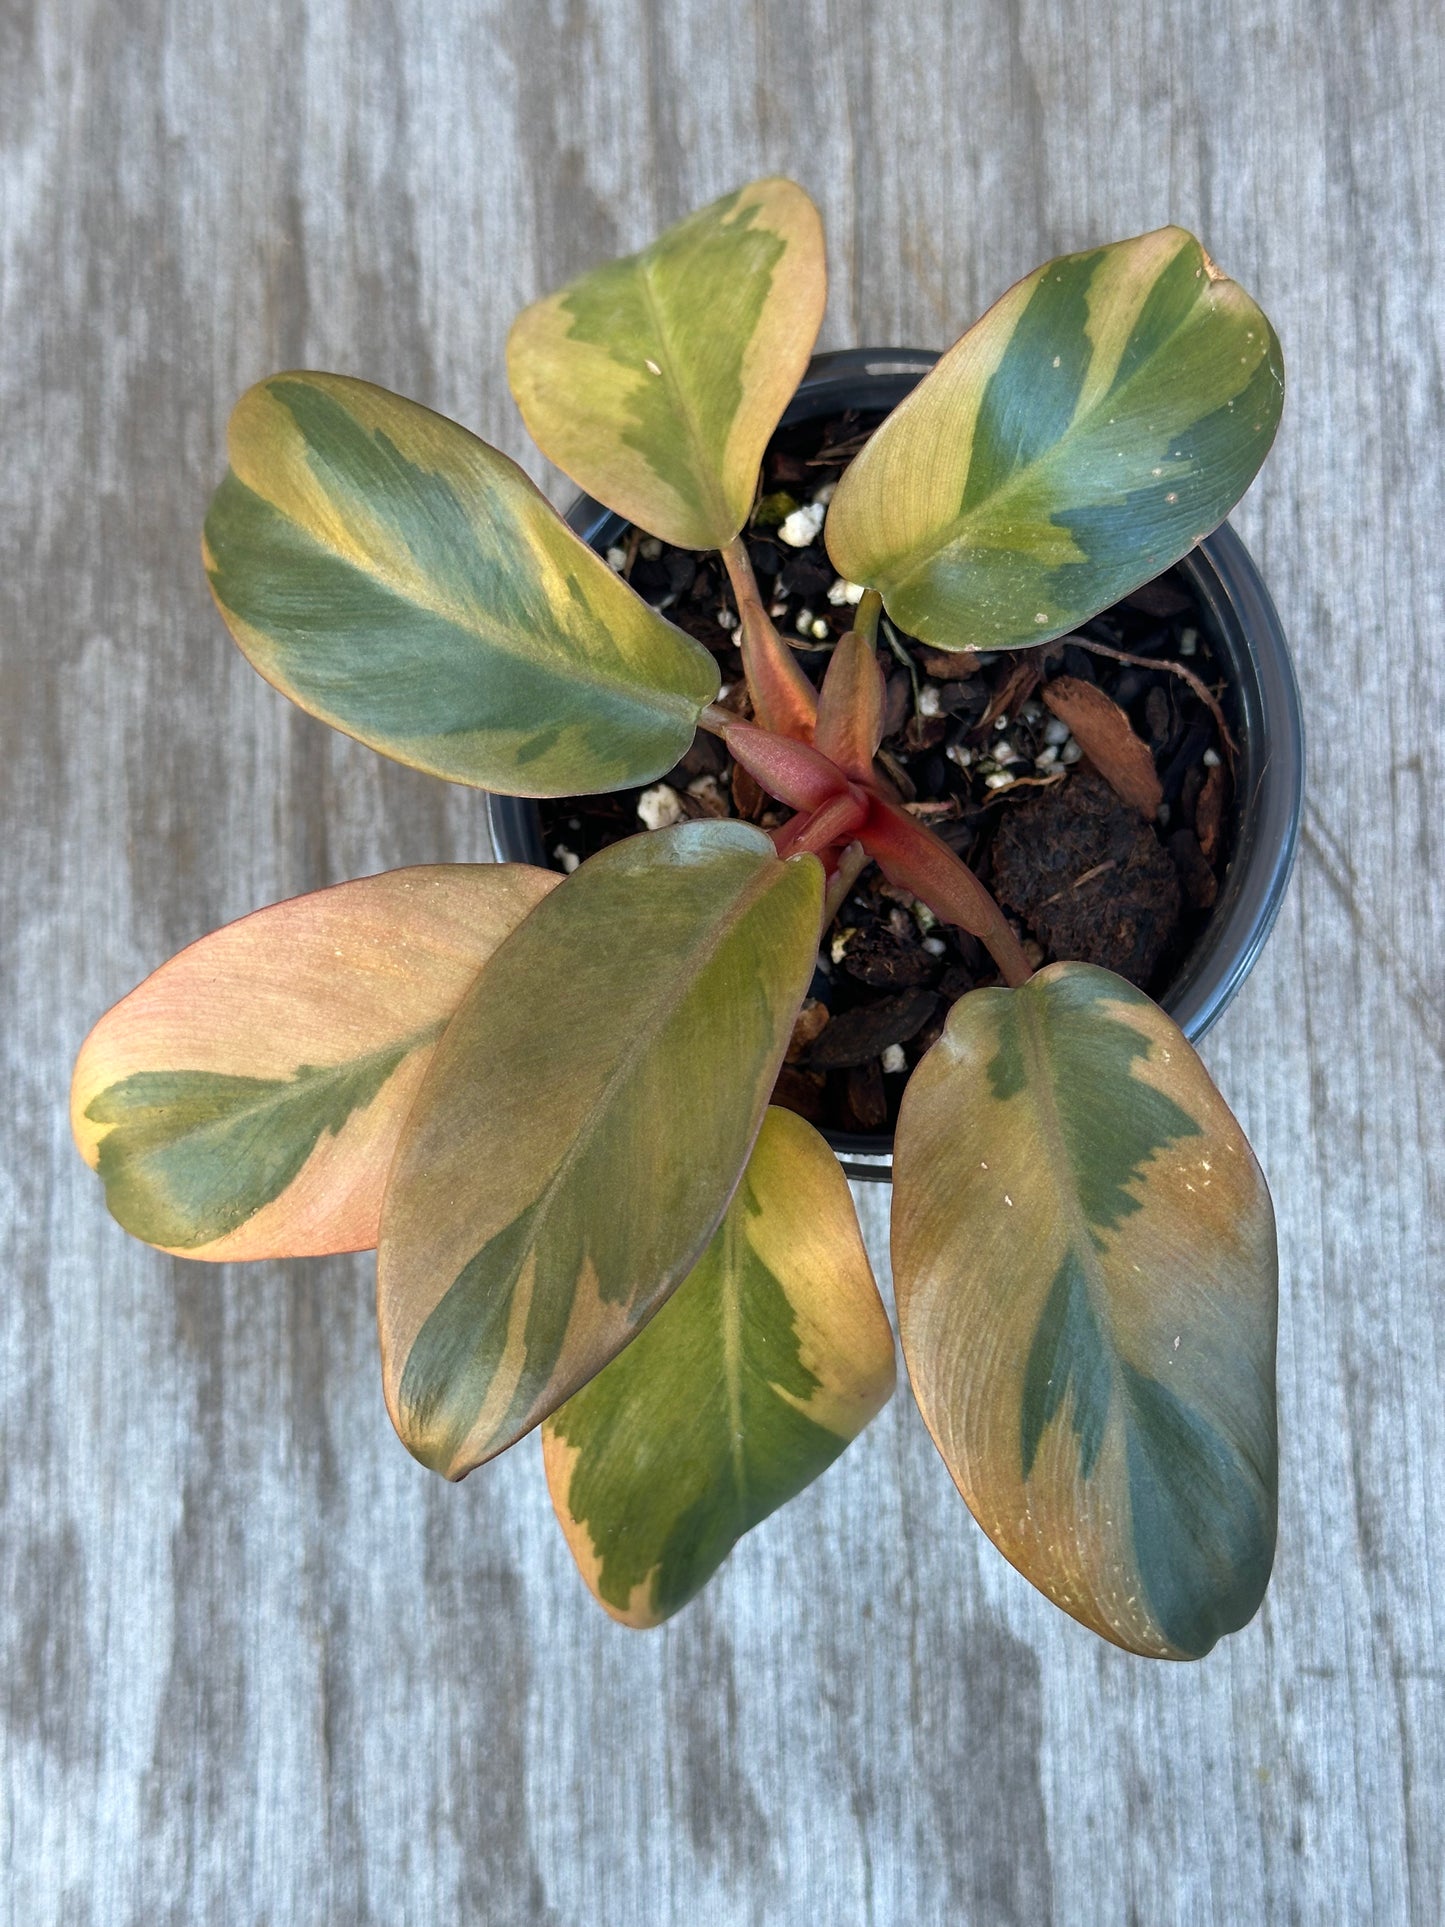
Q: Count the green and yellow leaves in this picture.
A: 7